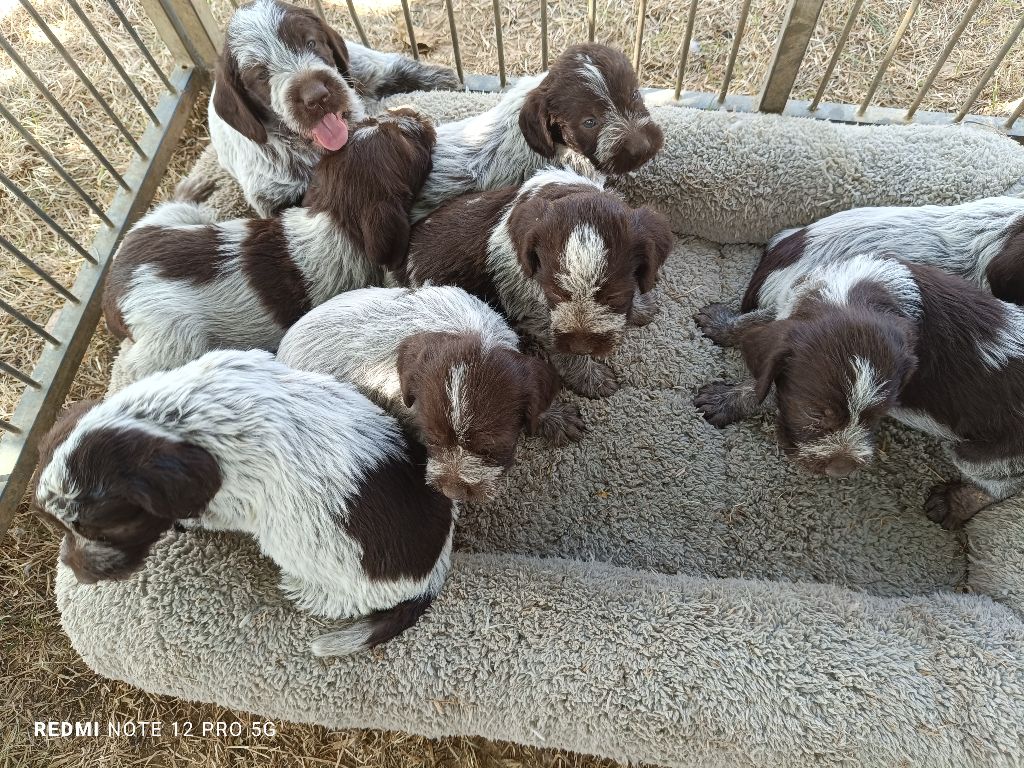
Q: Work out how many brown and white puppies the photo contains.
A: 8